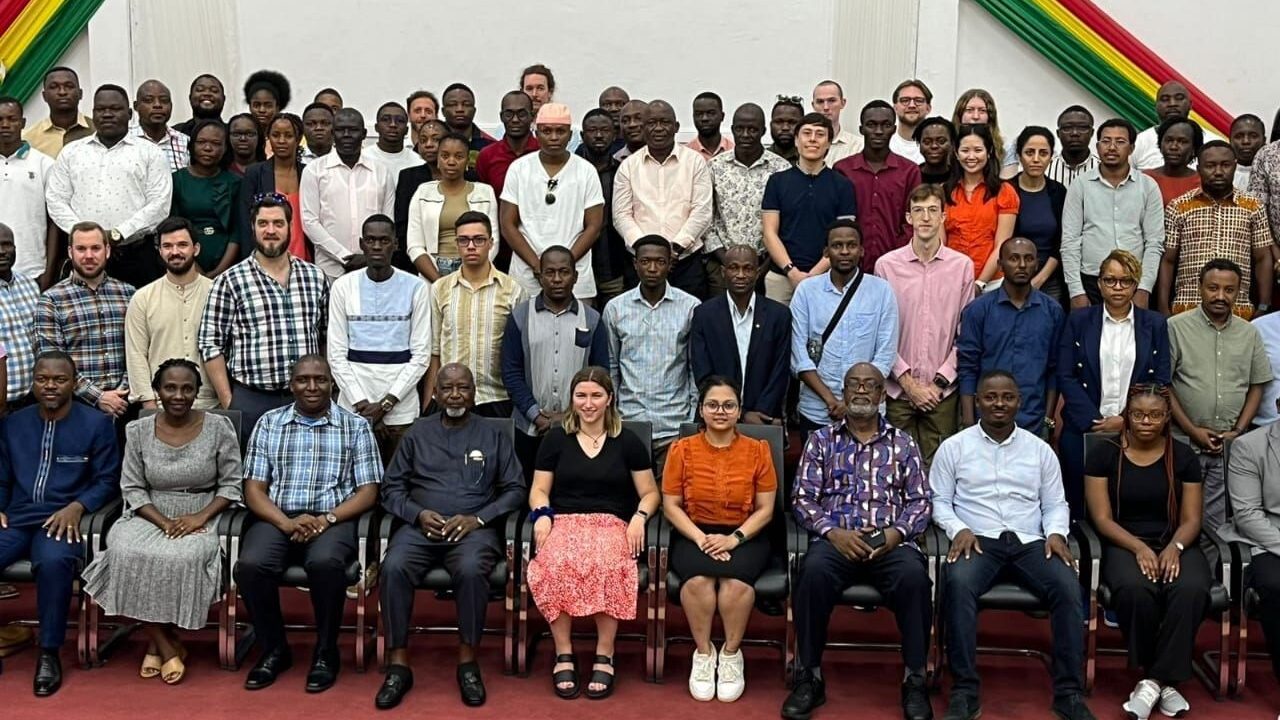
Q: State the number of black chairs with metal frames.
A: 10